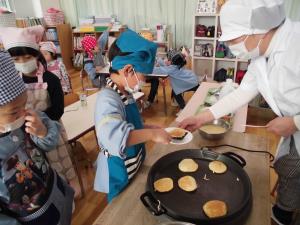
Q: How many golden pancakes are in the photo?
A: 6